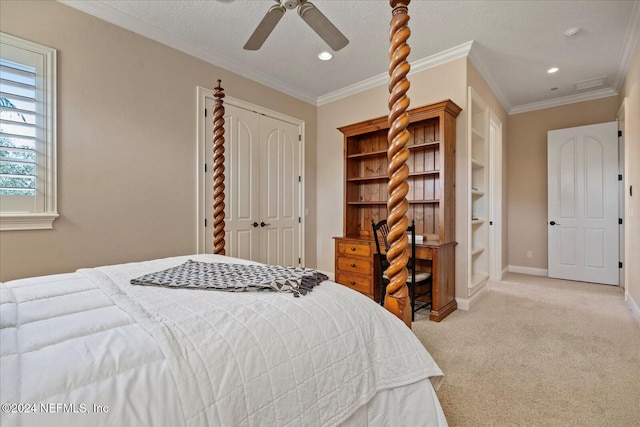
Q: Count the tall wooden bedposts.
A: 2